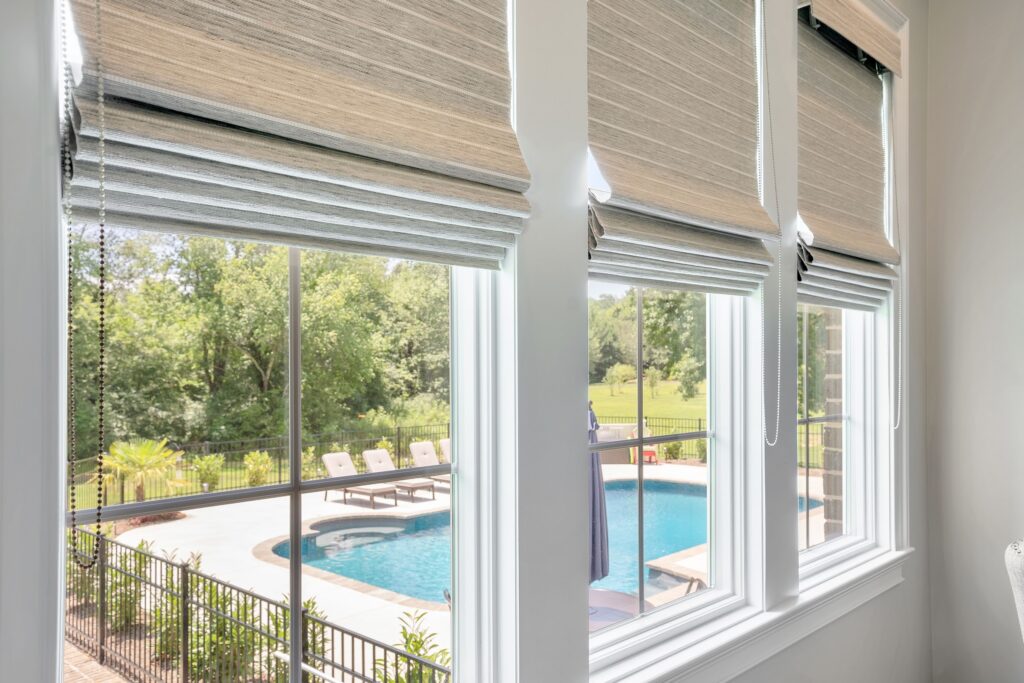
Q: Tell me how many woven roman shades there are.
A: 3